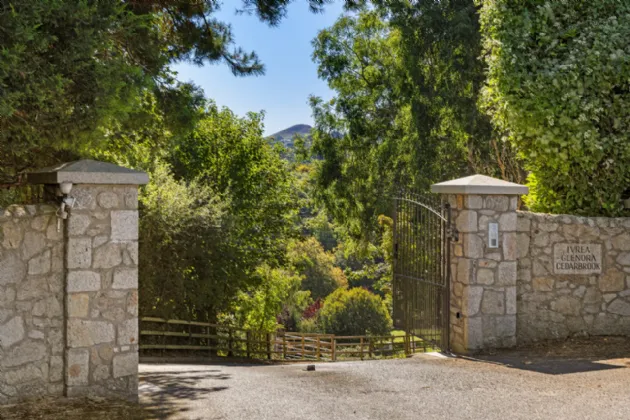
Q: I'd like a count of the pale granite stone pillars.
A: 2